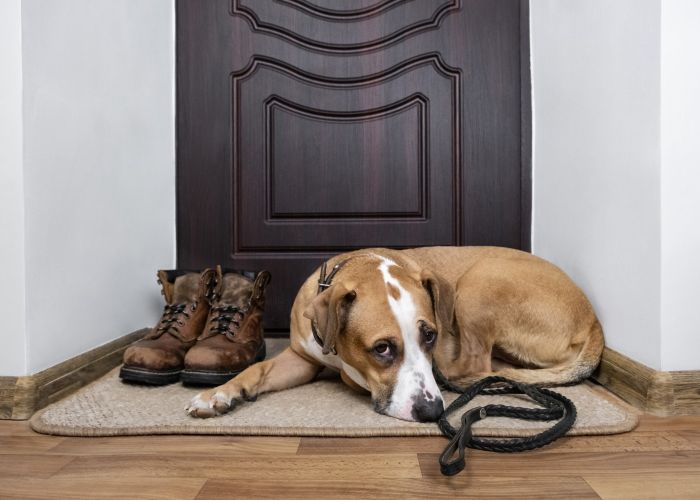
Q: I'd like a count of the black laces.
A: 2